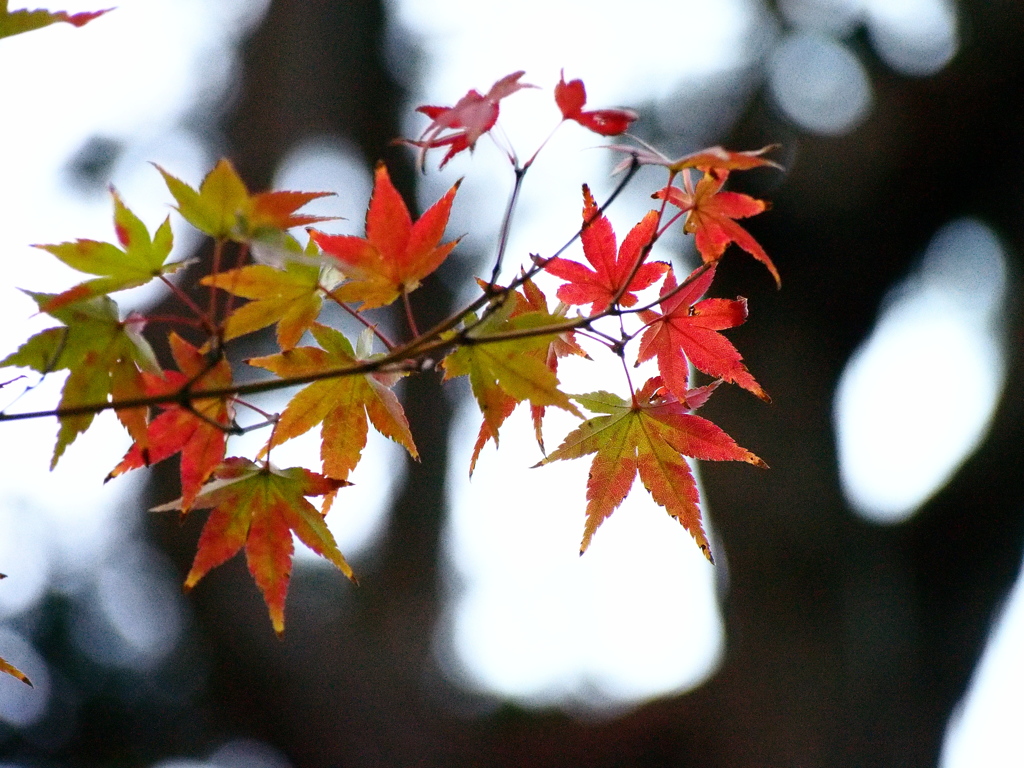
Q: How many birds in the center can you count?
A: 0